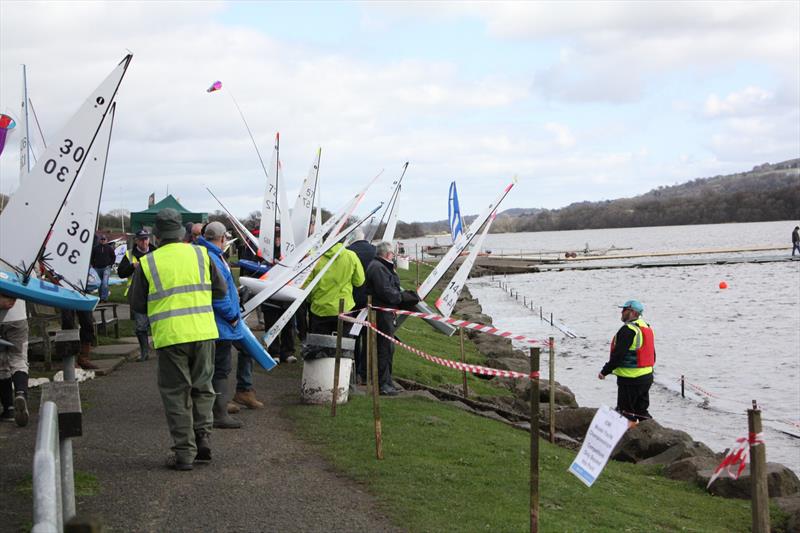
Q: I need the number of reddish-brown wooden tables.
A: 0